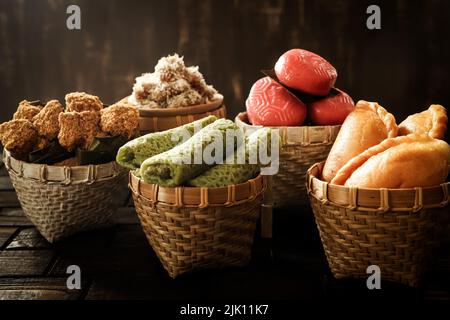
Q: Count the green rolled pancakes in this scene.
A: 3